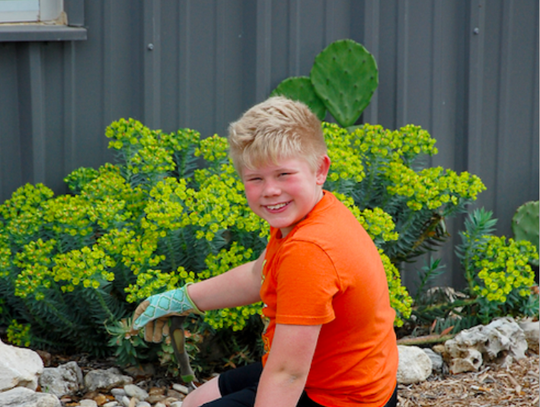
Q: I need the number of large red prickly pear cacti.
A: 0